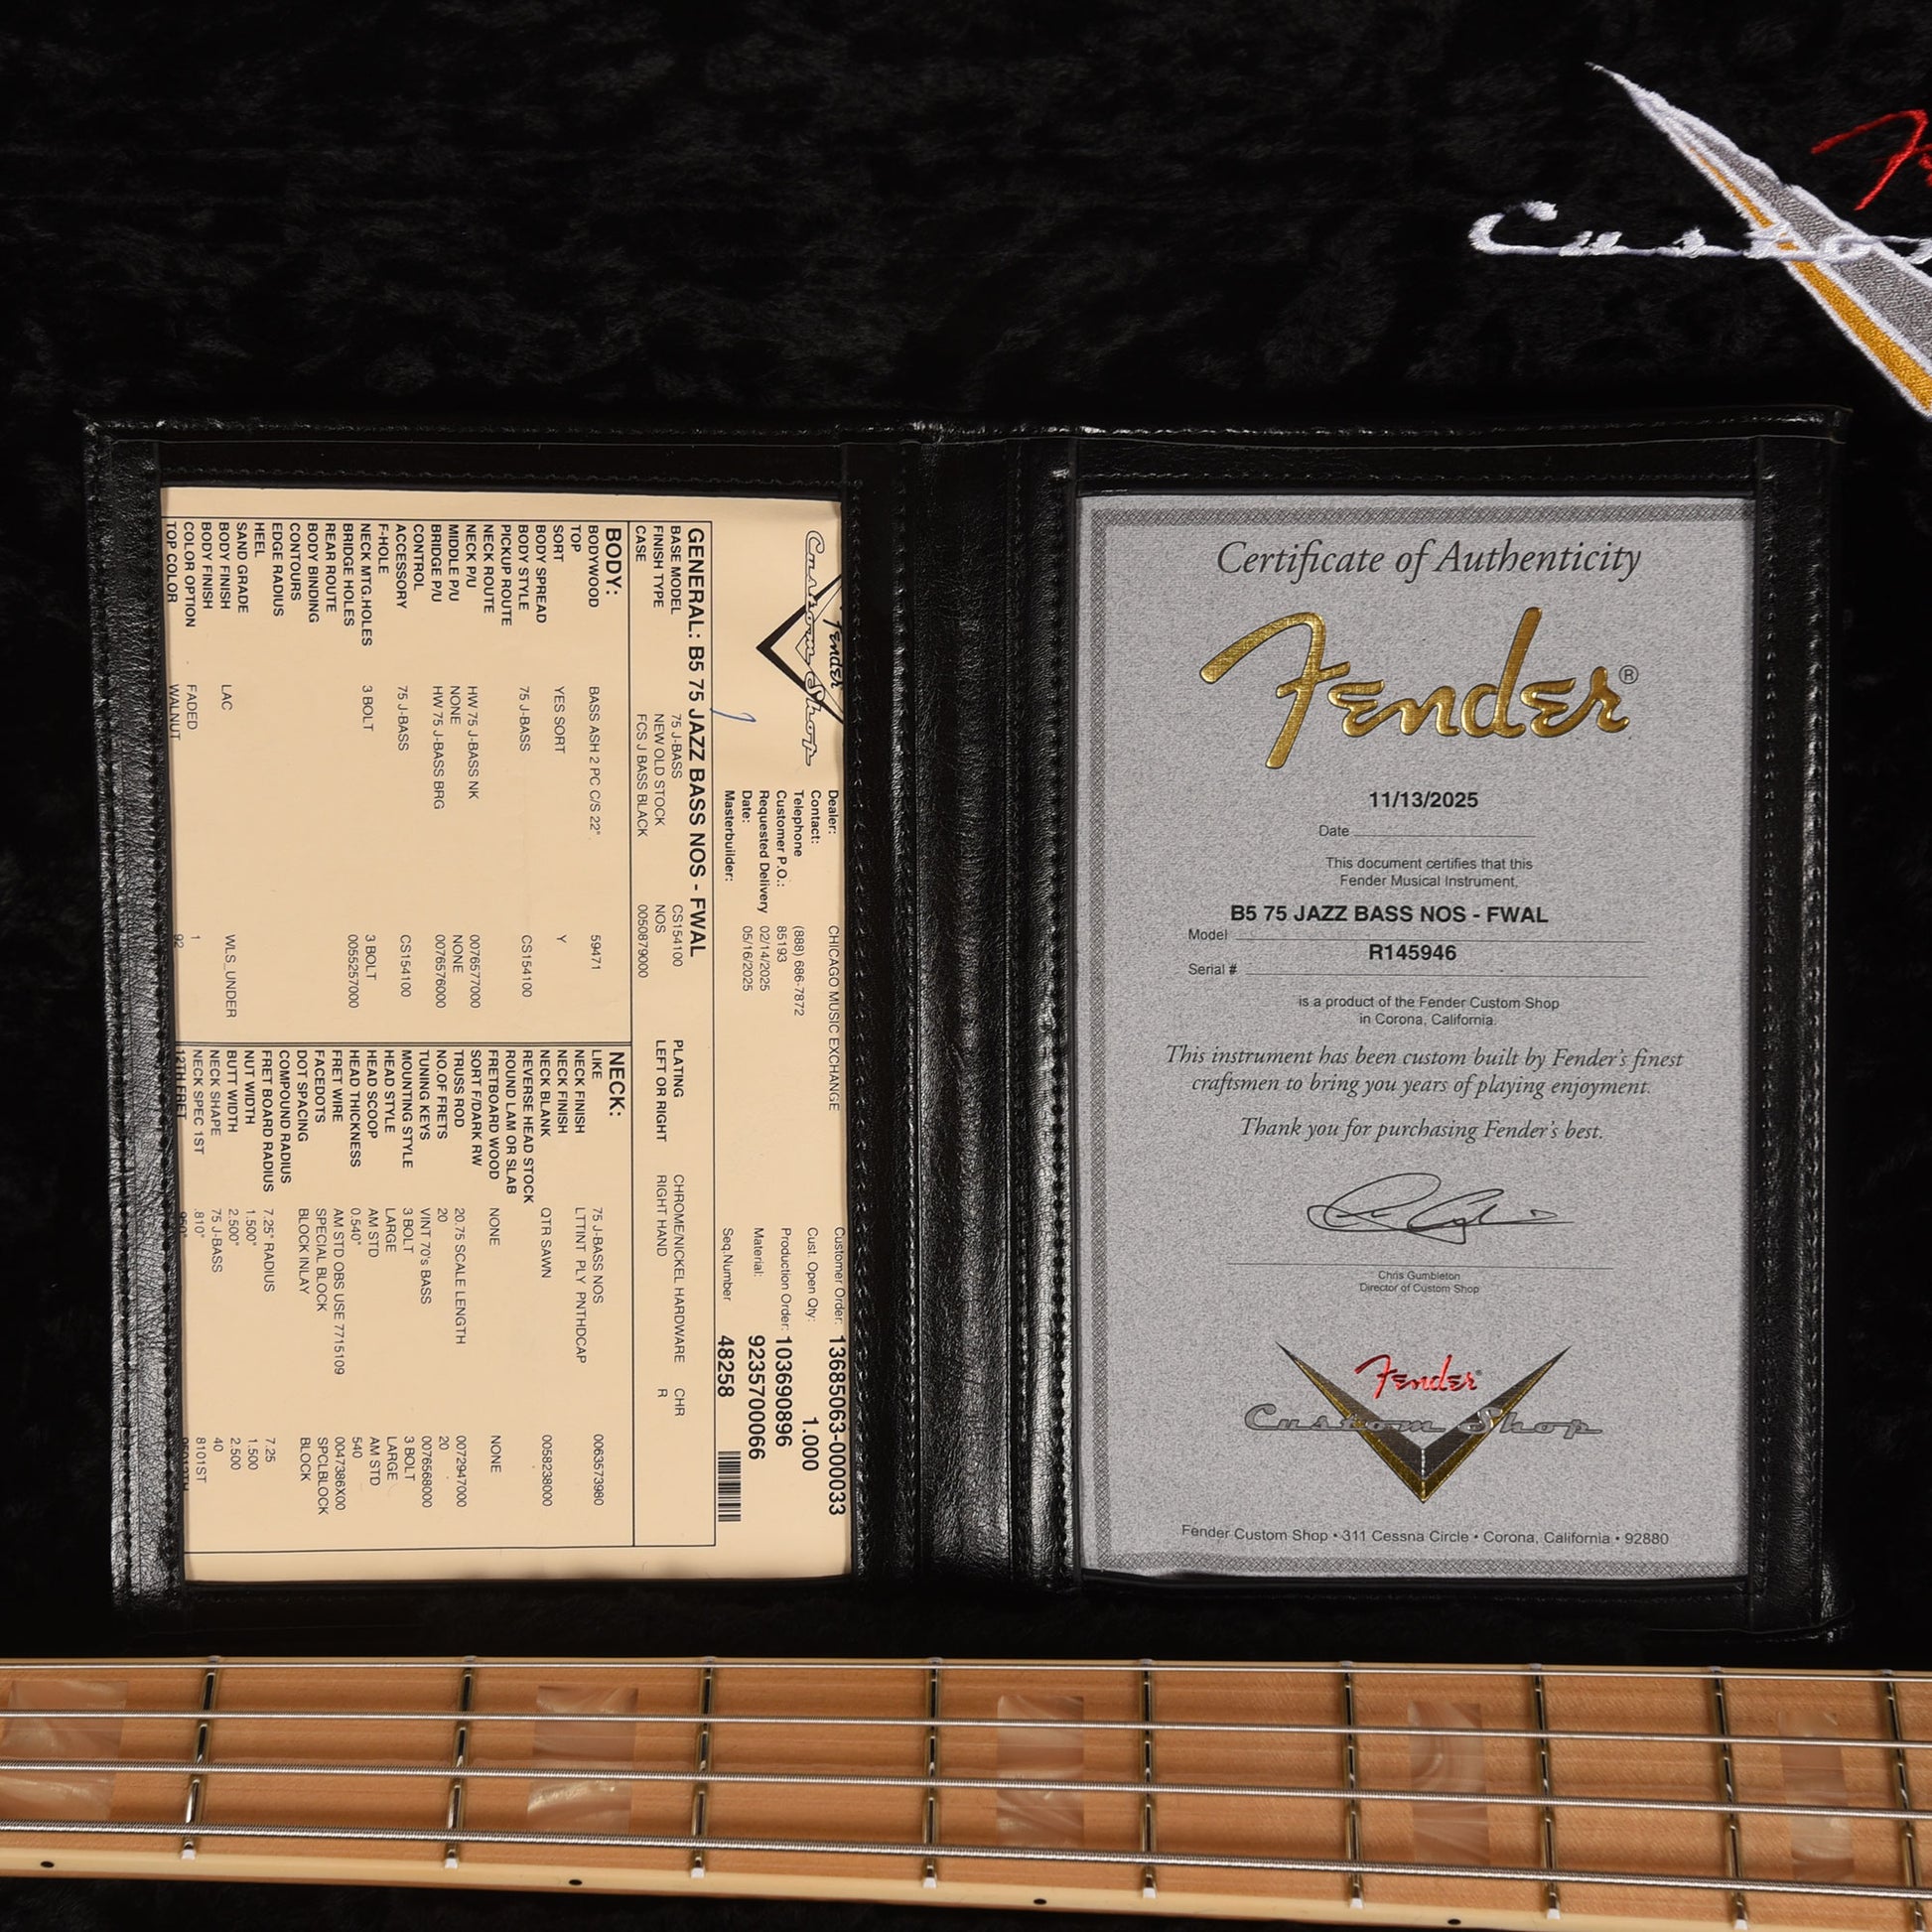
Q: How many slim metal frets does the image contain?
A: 9